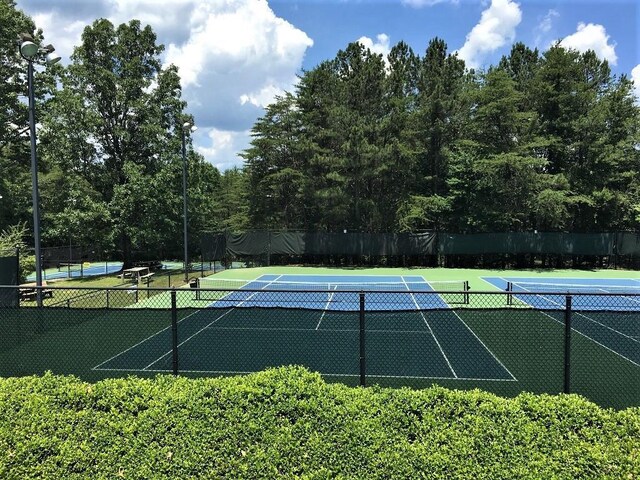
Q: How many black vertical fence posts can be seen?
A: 3